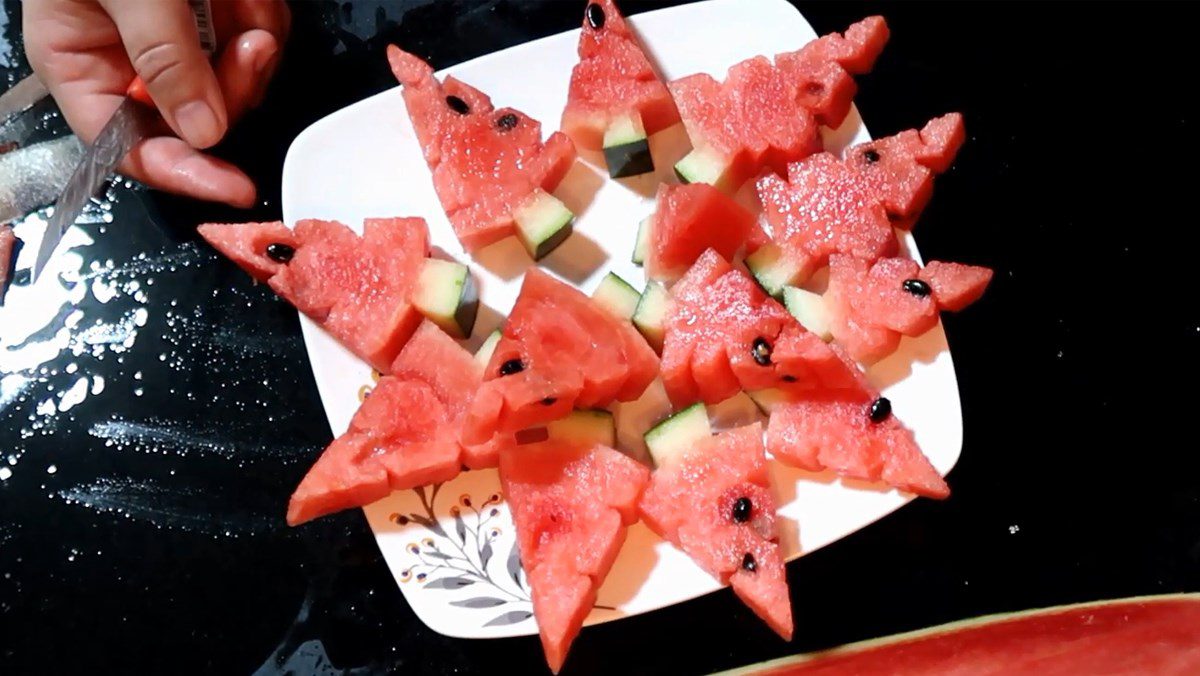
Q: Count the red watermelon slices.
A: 13